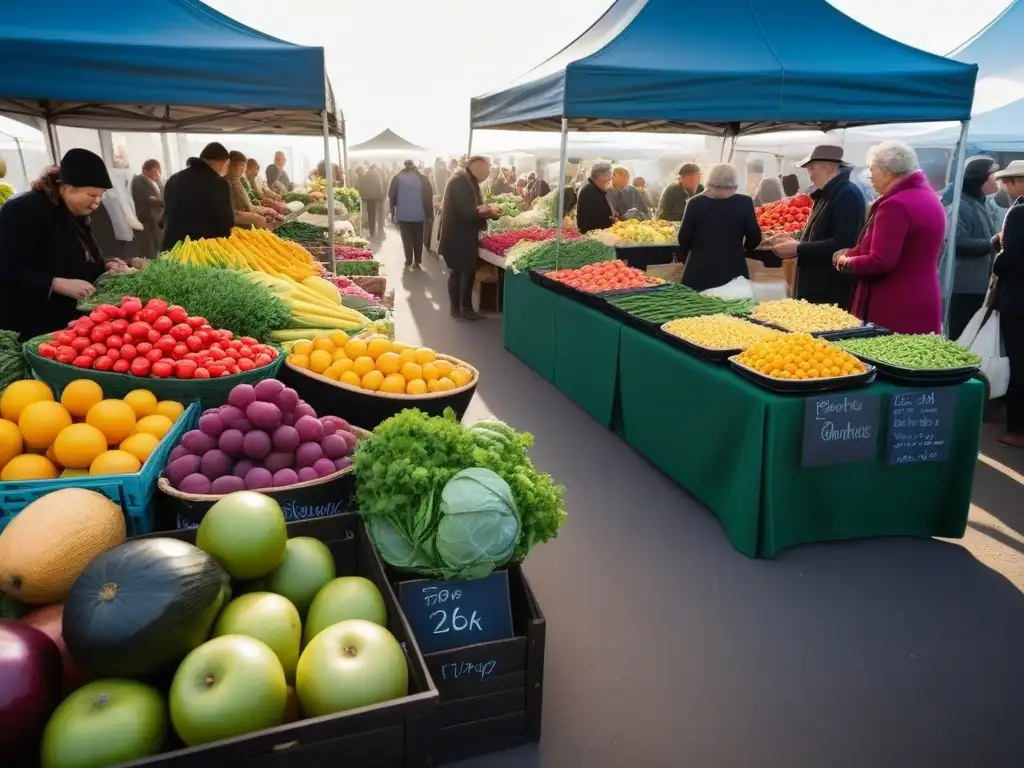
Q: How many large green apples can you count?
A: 7